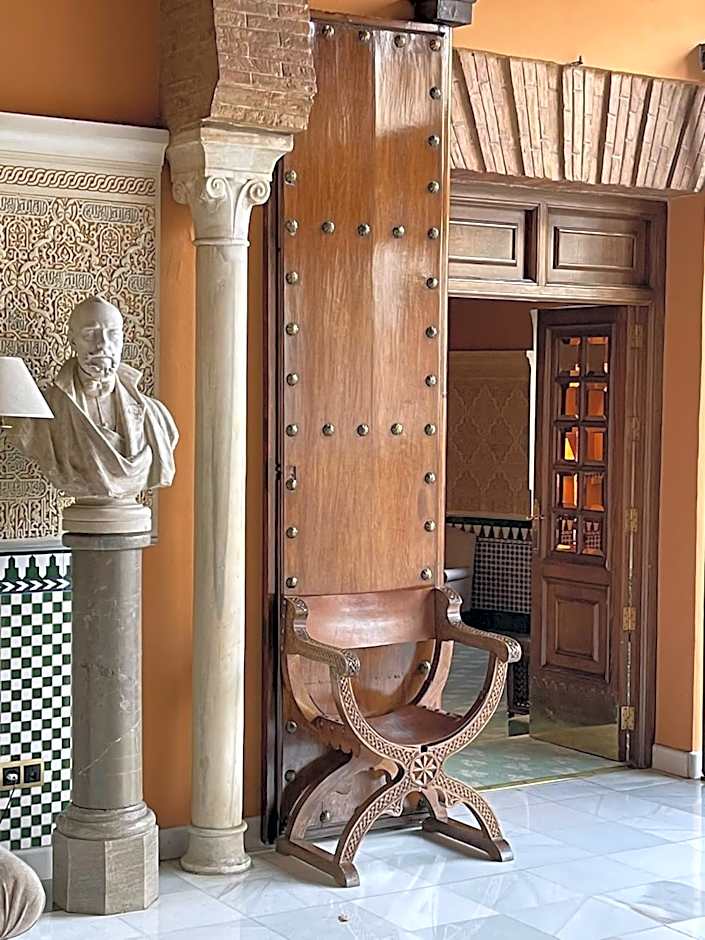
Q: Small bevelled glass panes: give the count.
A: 10